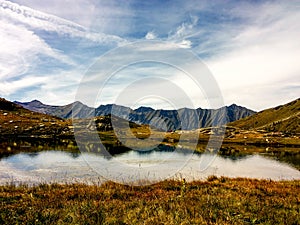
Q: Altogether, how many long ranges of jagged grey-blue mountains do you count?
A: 1